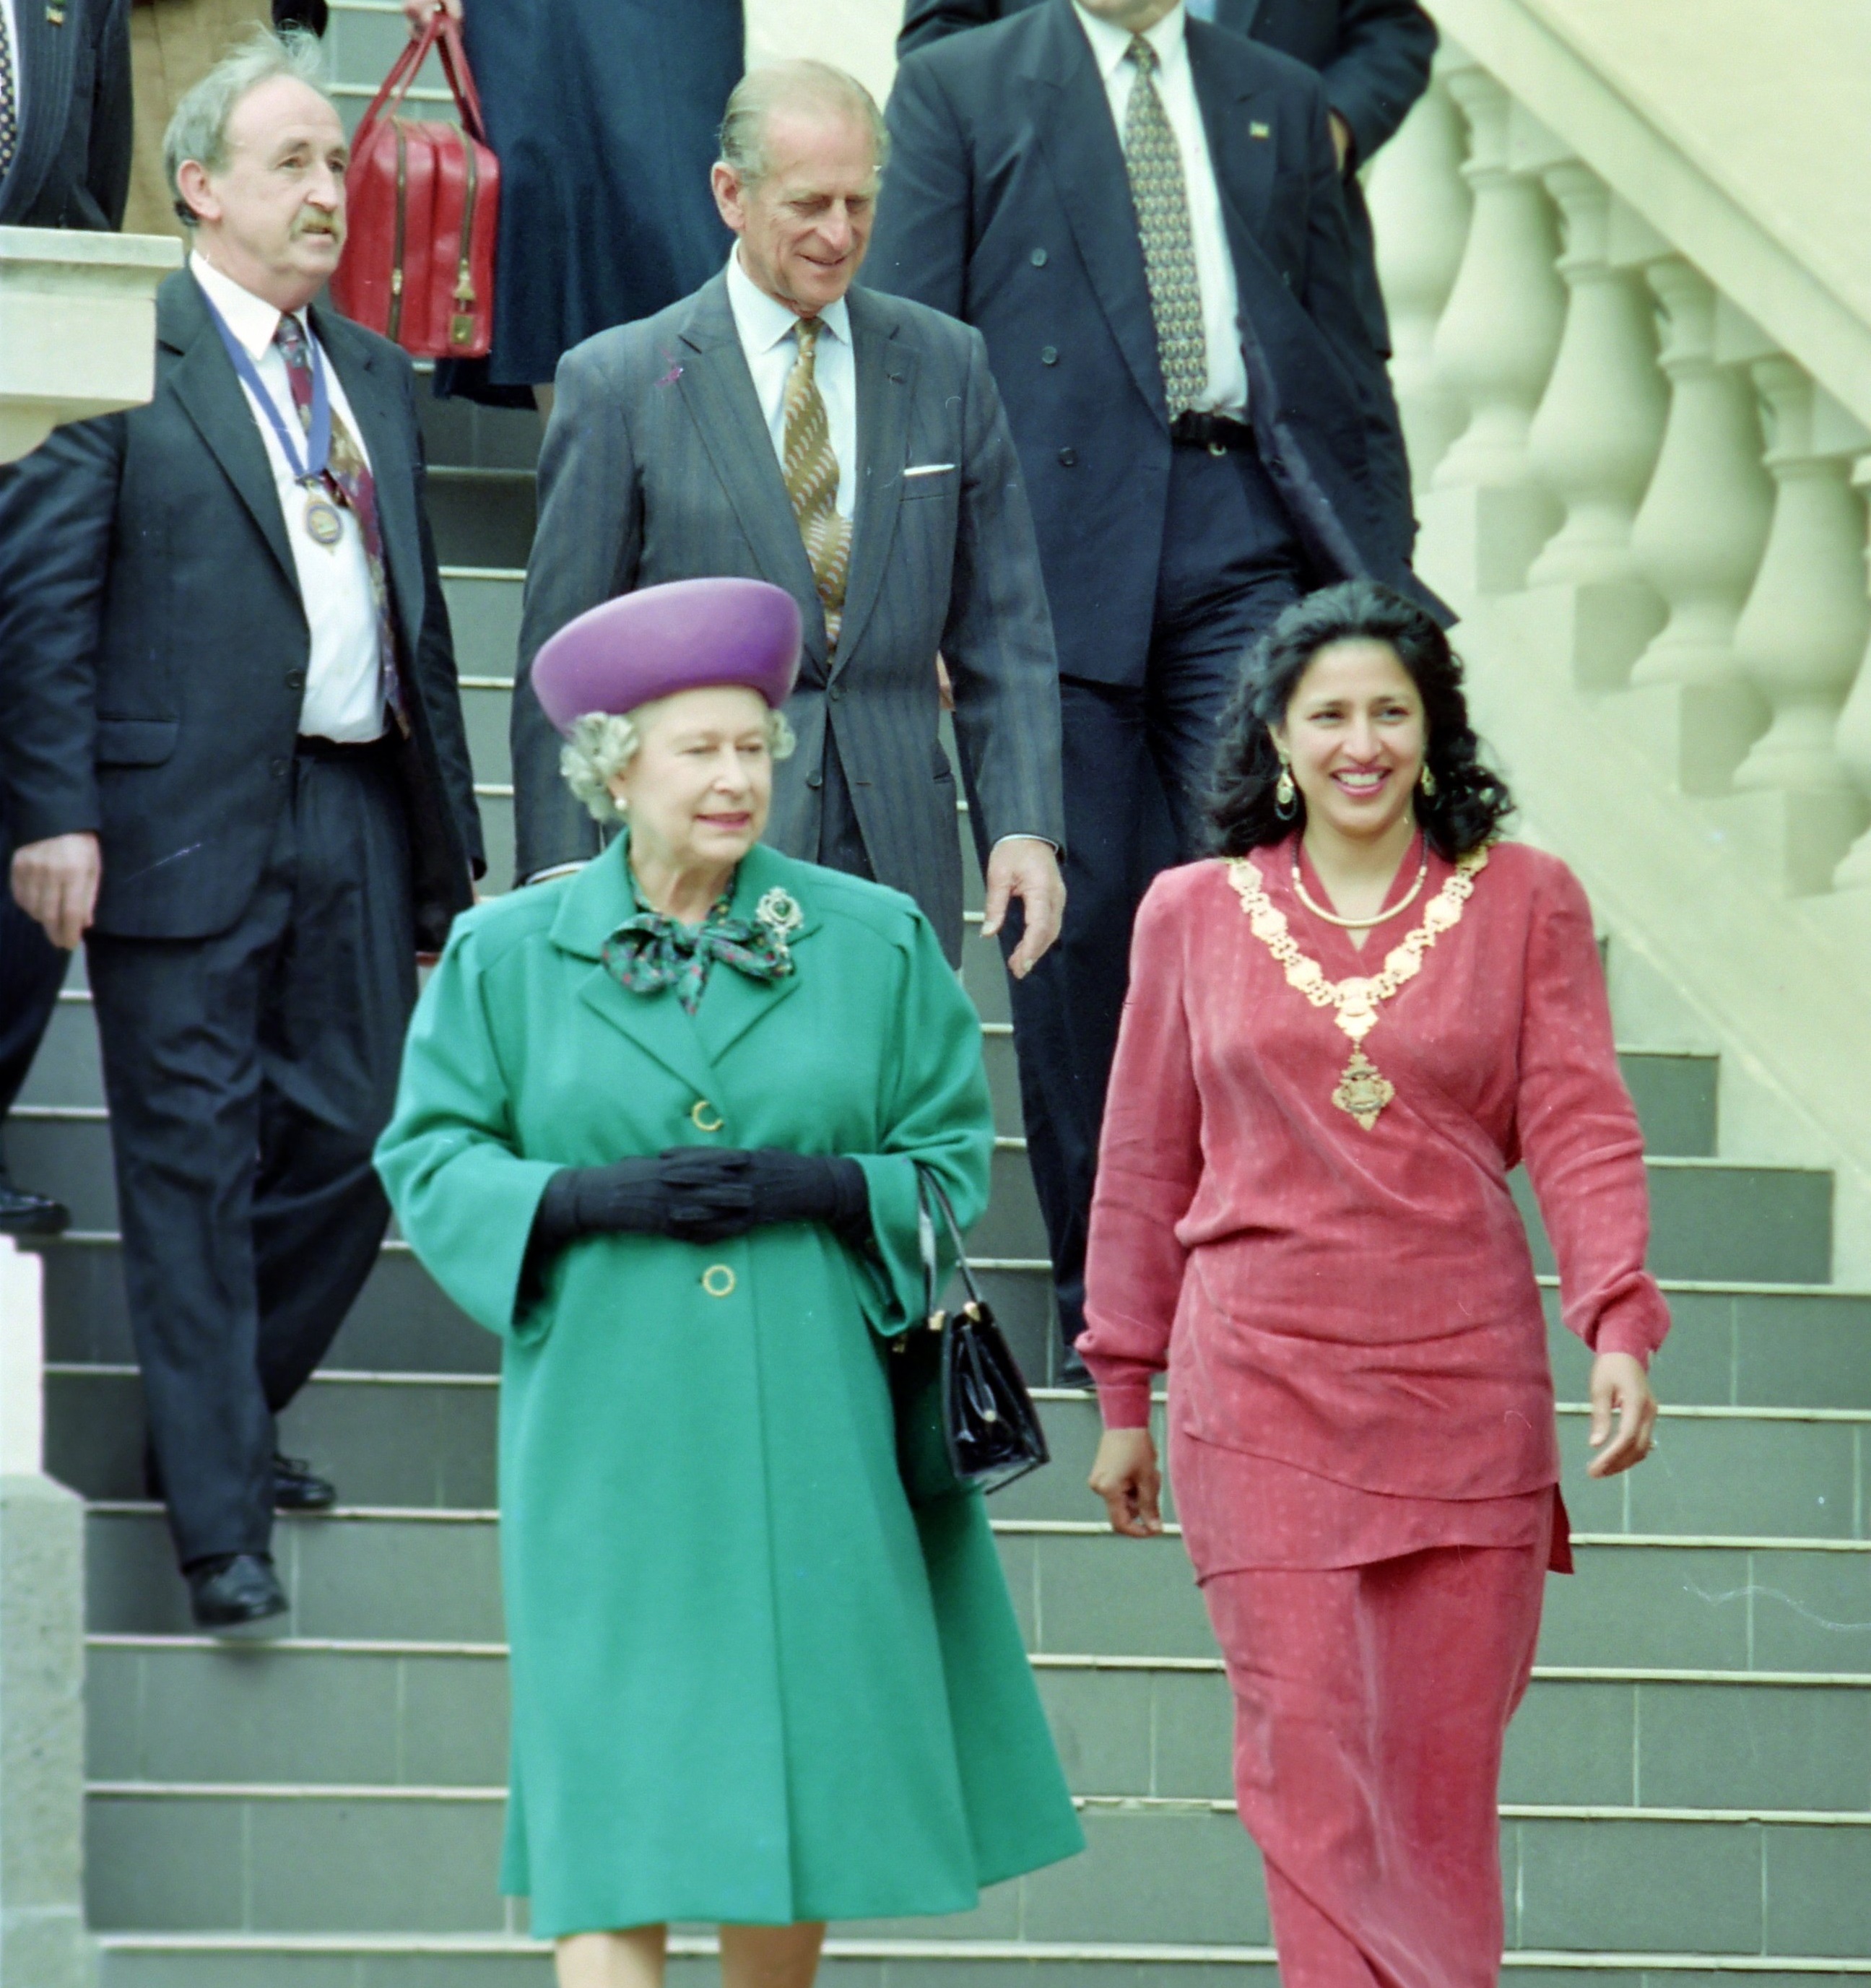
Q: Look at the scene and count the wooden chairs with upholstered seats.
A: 0